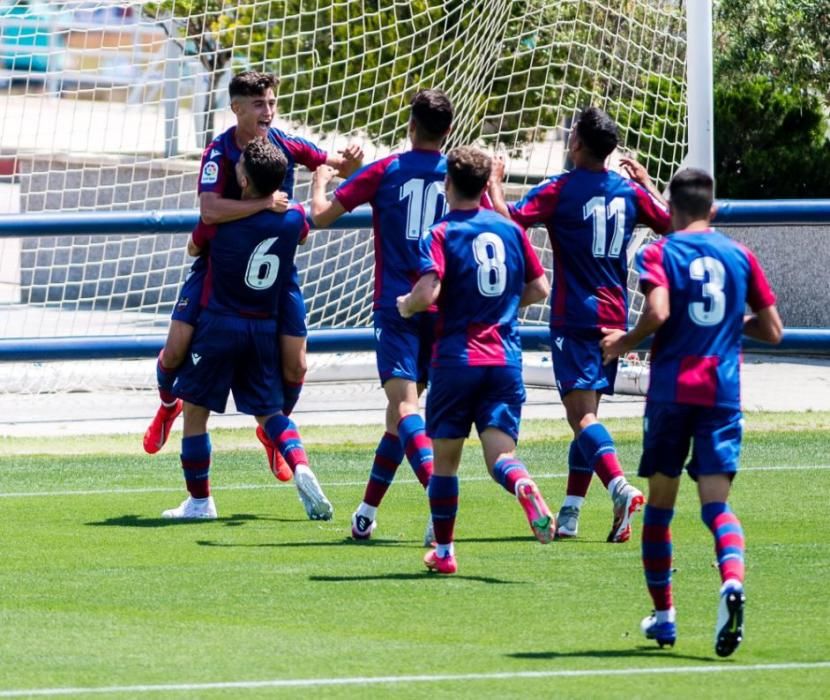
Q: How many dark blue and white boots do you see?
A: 2